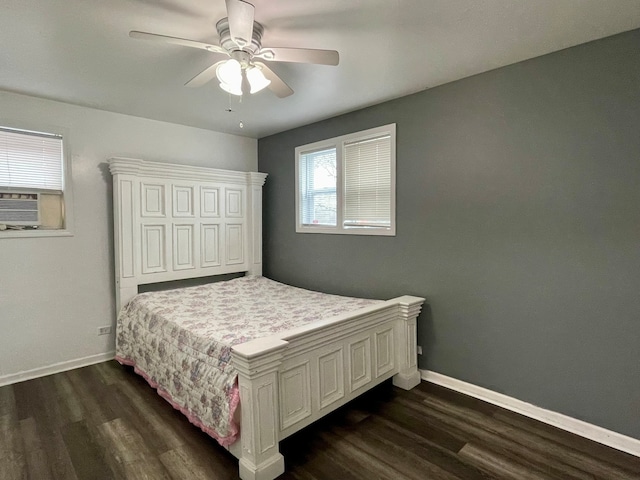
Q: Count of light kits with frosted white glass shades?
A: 1